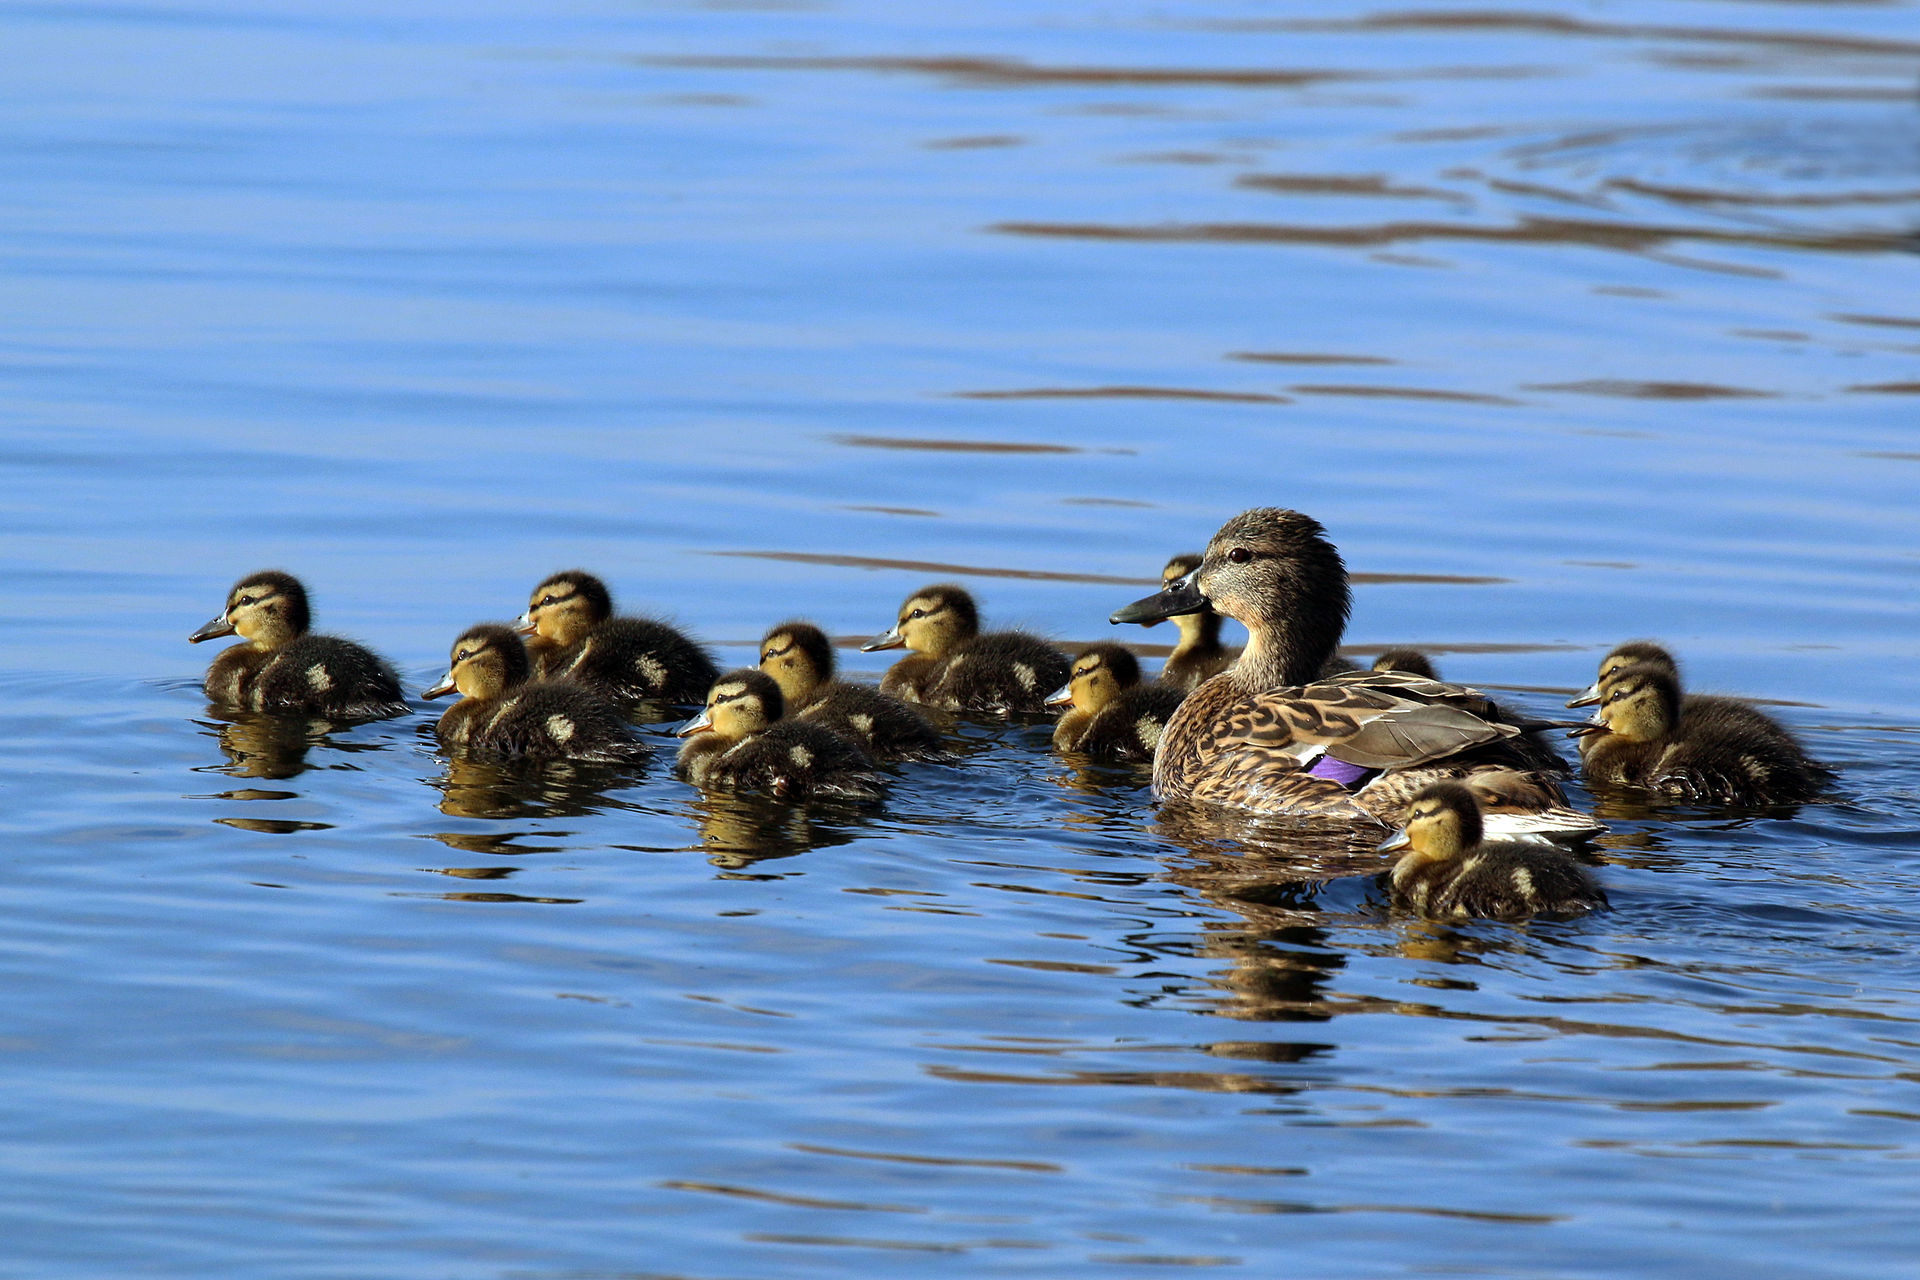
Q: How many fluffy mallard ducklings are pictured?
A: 12